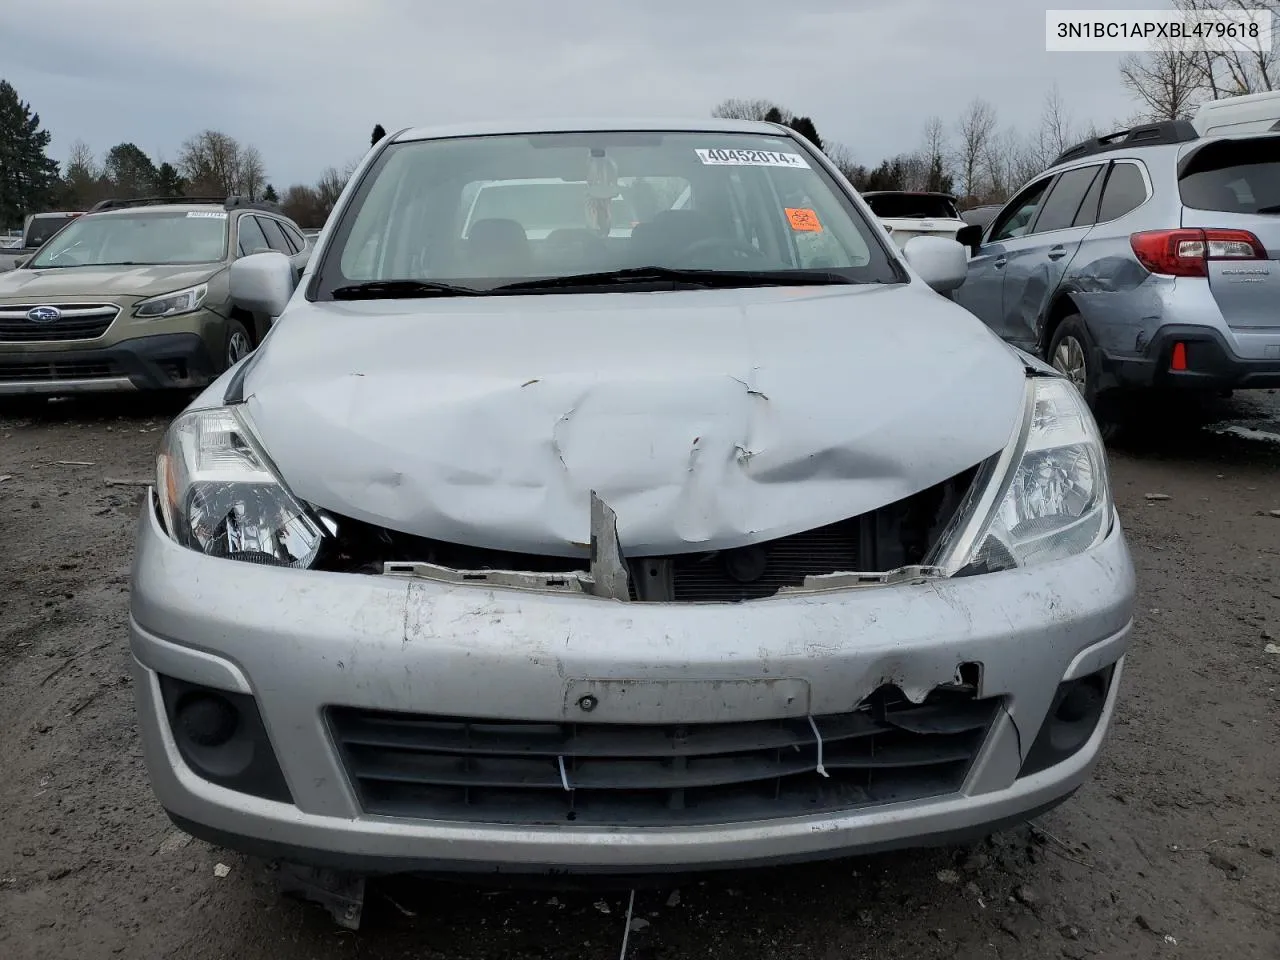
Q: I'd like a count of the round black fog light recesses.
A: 2